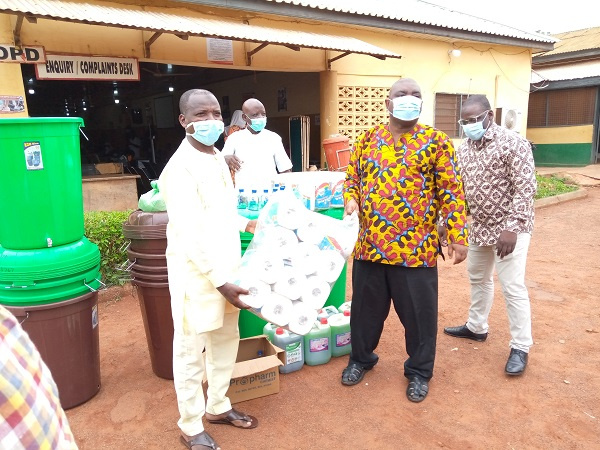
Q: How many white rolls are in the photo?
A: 11